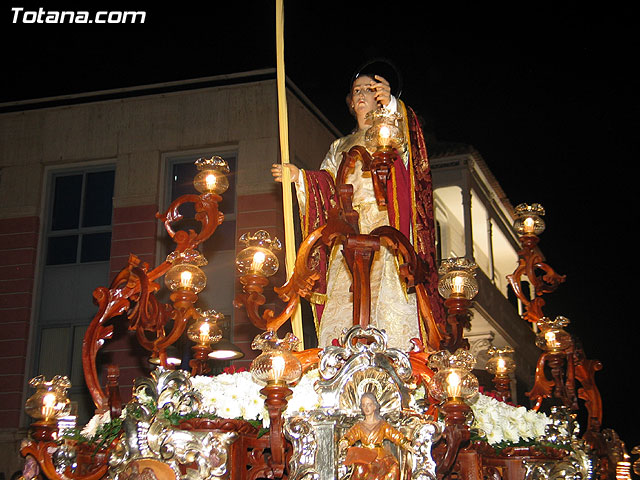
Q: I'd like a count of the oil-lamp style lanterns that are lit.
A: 12